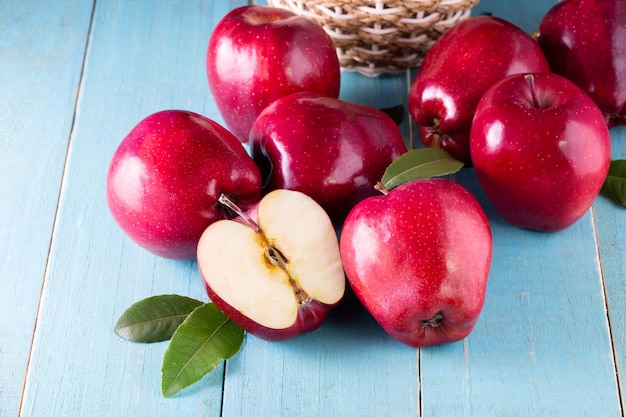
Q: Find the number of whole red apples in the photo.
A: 7